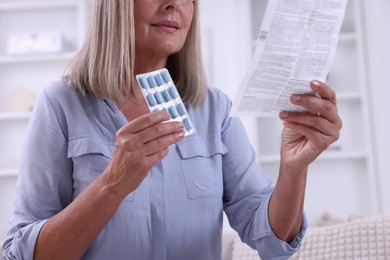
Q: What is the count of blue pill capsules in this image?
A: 13